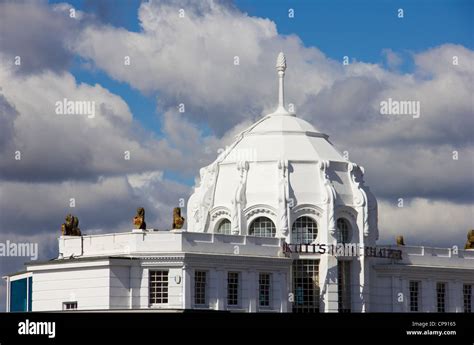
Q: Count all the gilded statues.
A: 5